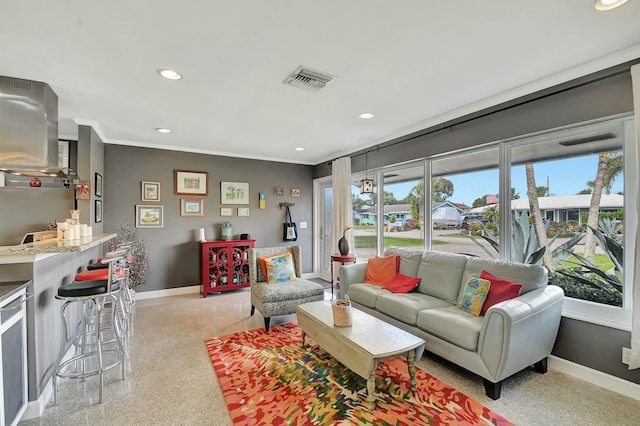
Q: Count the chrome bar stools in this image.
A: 4